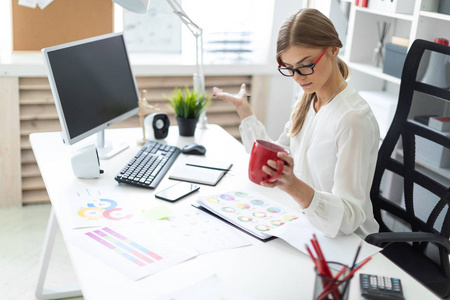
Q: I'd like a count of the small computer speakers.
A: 2